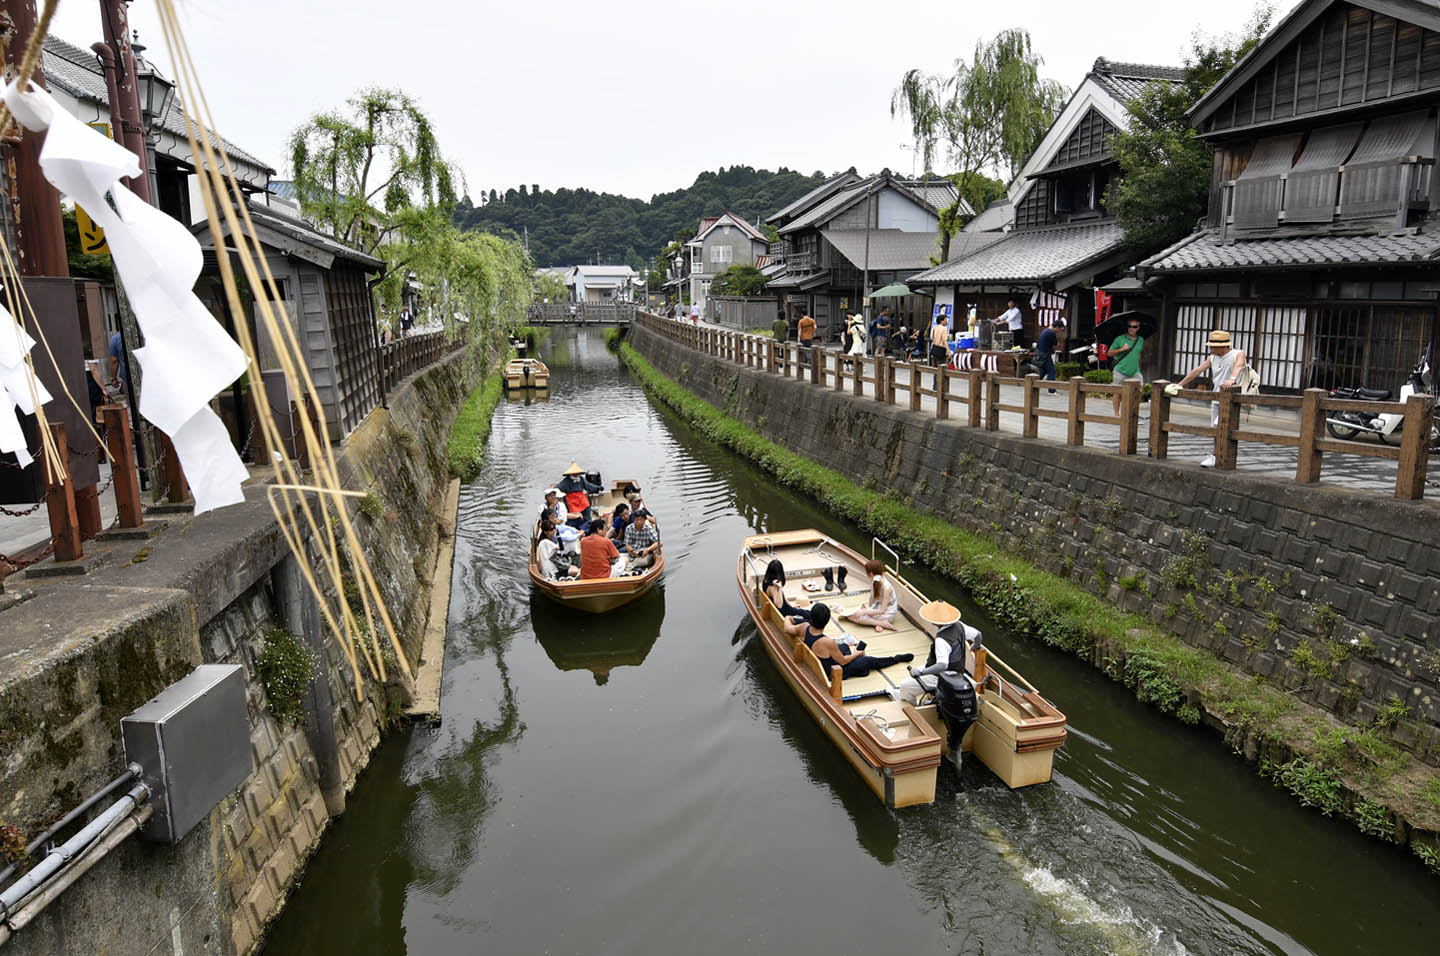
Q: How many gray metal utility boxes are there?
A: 1